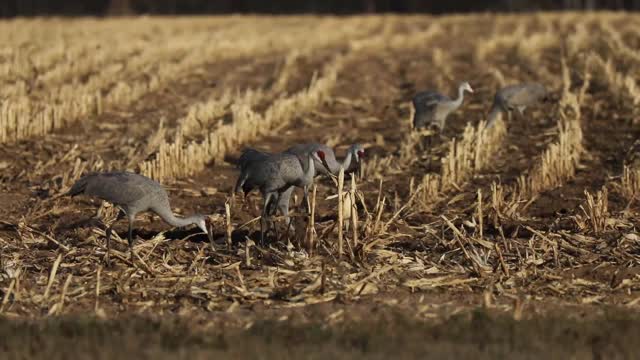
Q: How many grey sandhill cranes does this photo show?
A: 5